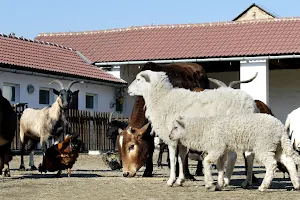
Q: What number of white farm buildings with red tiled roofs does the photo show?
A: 2